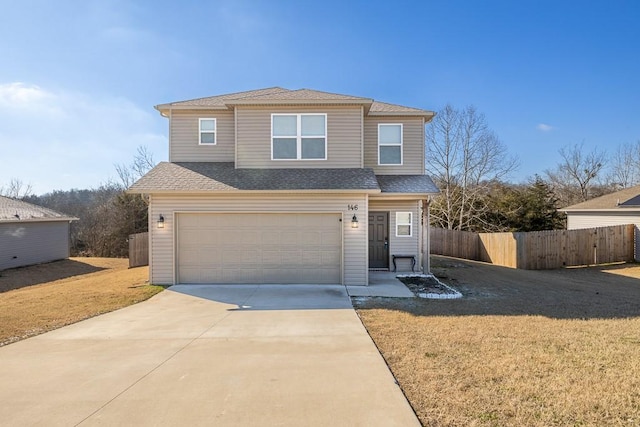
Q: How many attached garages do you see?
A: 1